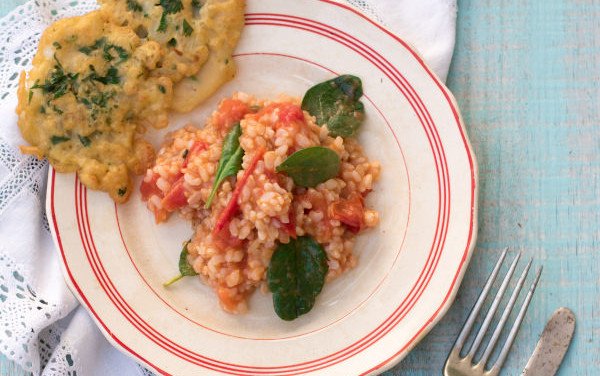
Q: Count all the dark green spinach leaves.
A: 5